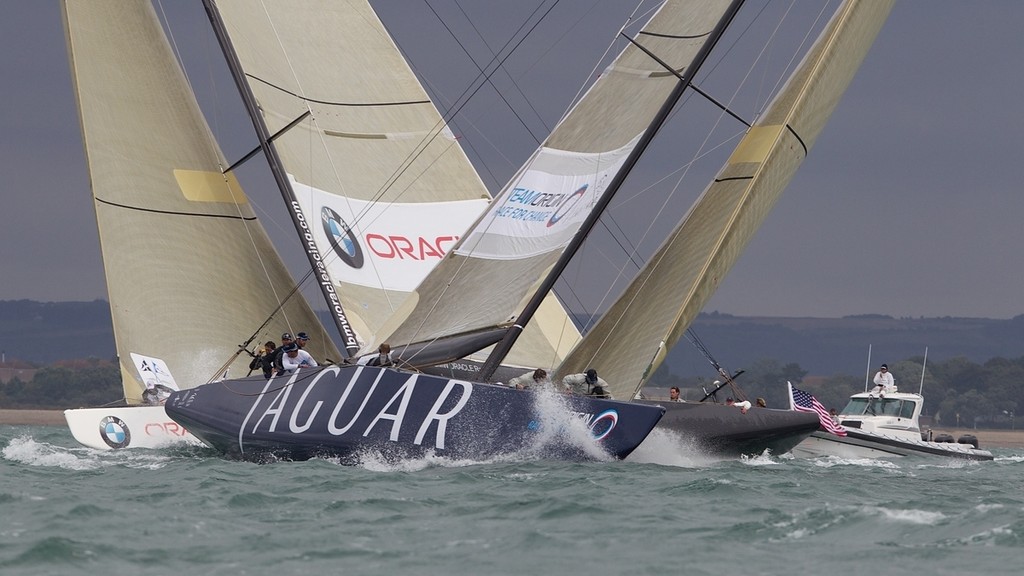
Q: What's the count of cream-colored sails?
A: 4